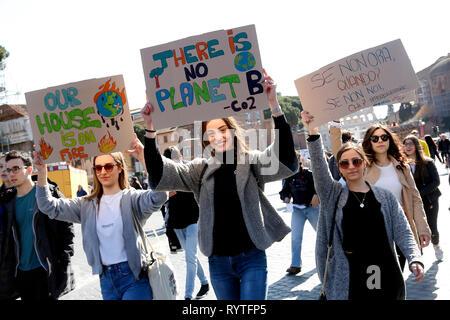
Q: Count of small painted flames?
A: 2